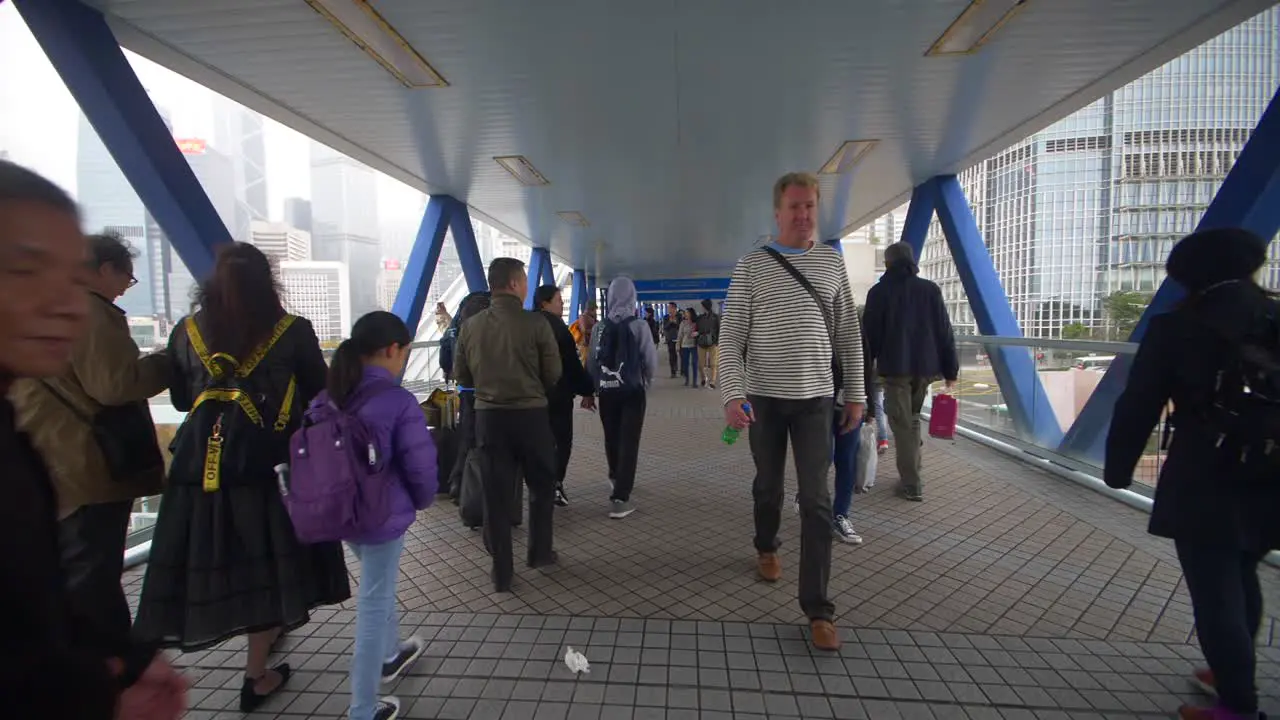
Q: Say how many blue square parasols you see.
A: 0